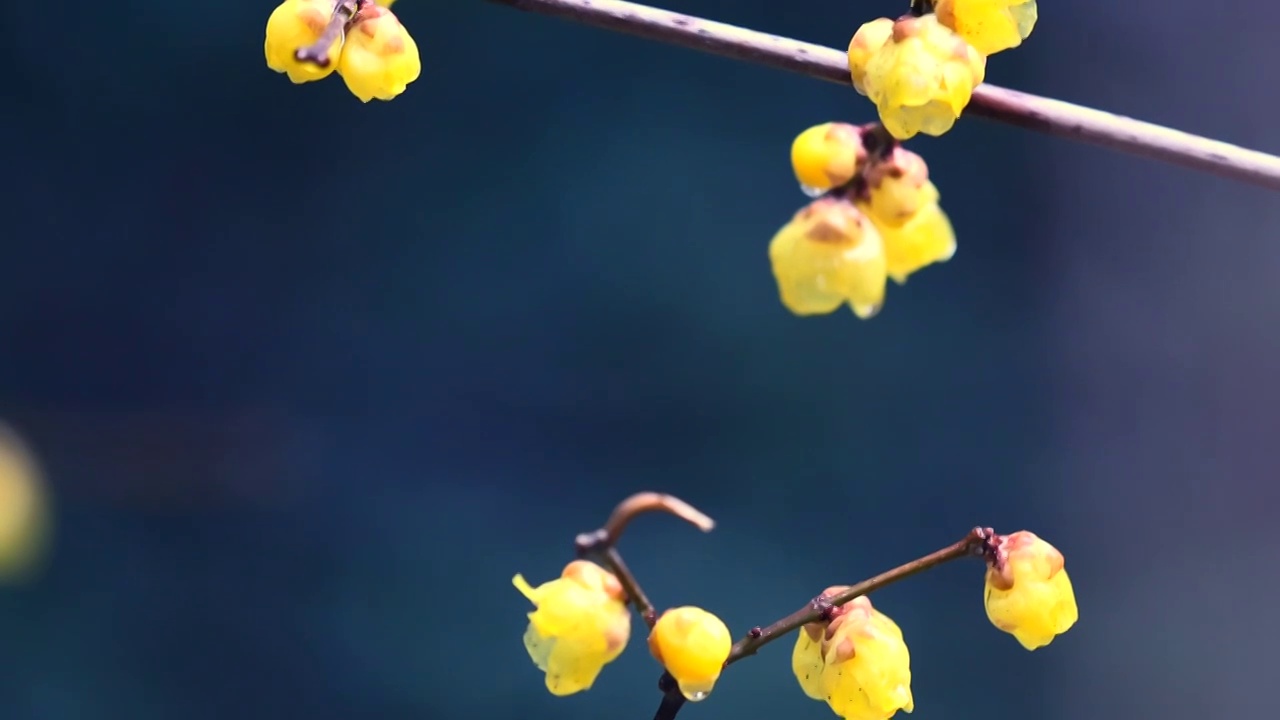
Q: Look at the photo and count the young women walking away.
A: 0